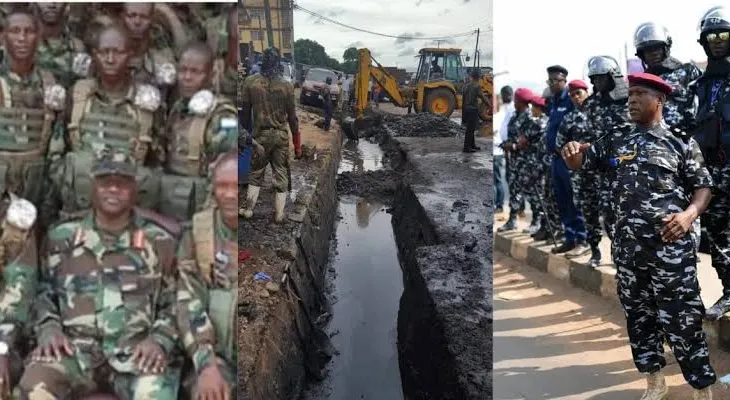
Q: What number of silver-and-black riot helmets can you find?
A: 3